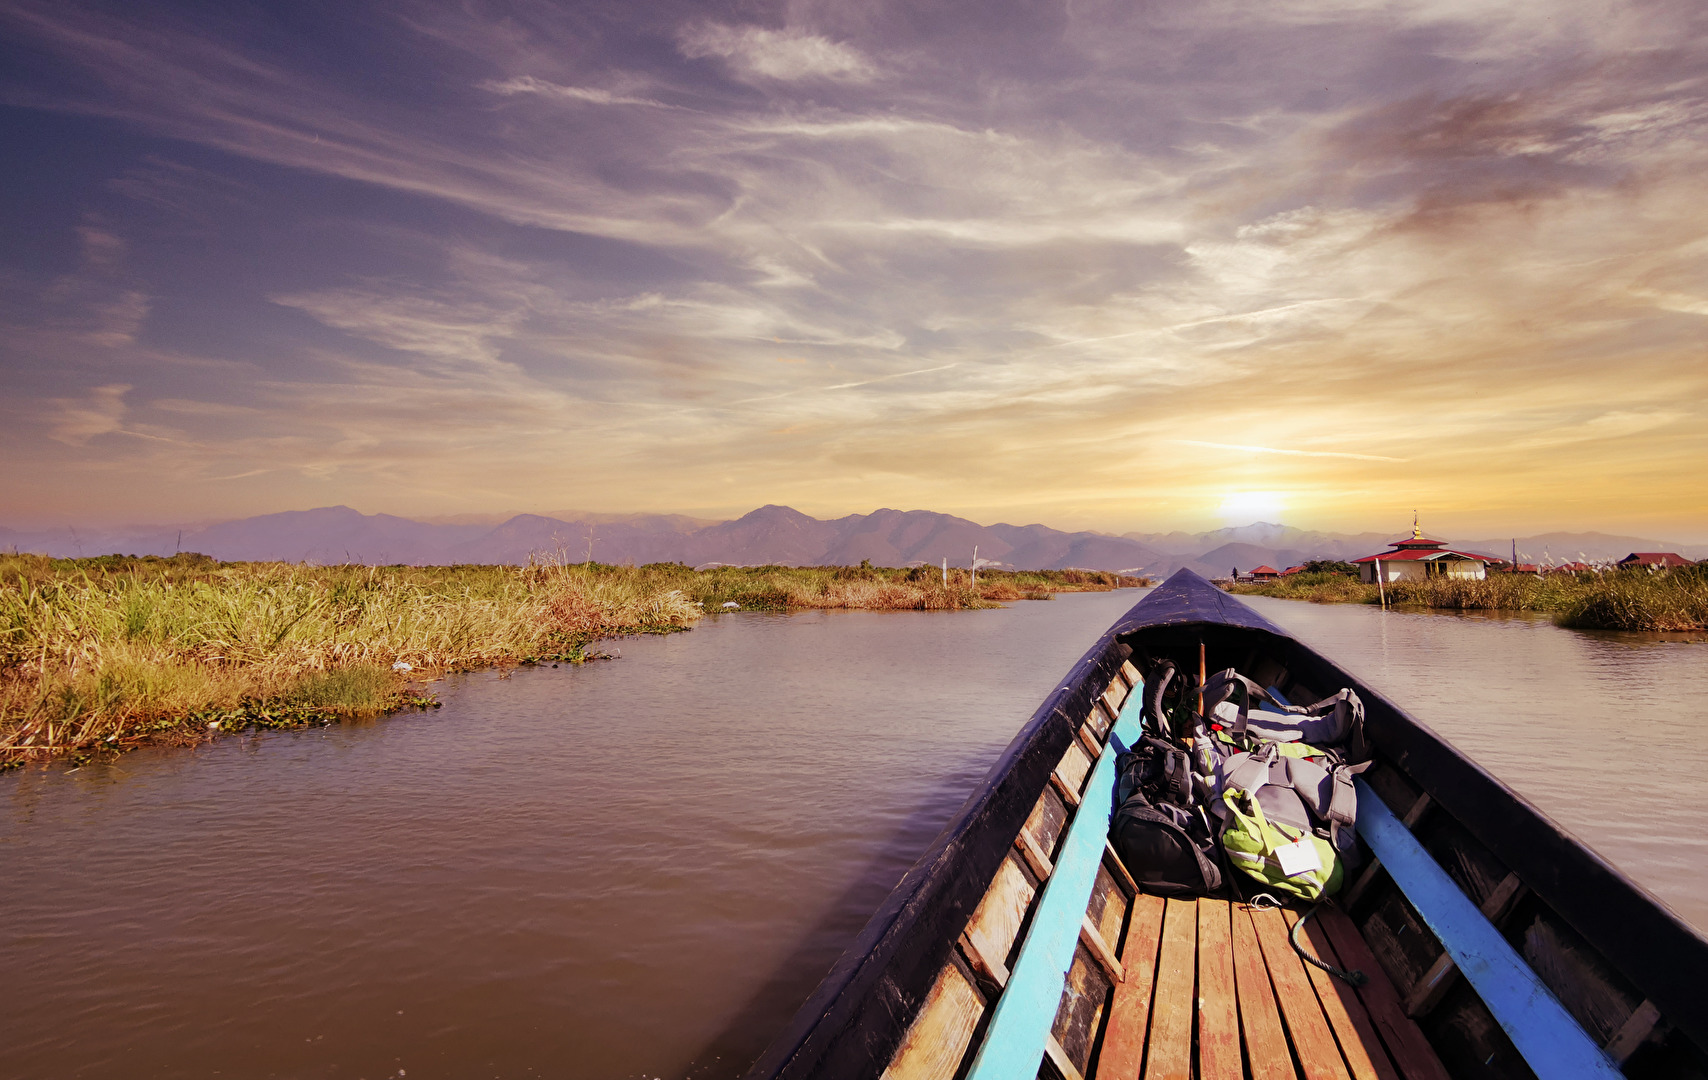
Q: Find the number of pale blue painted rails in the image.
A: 2